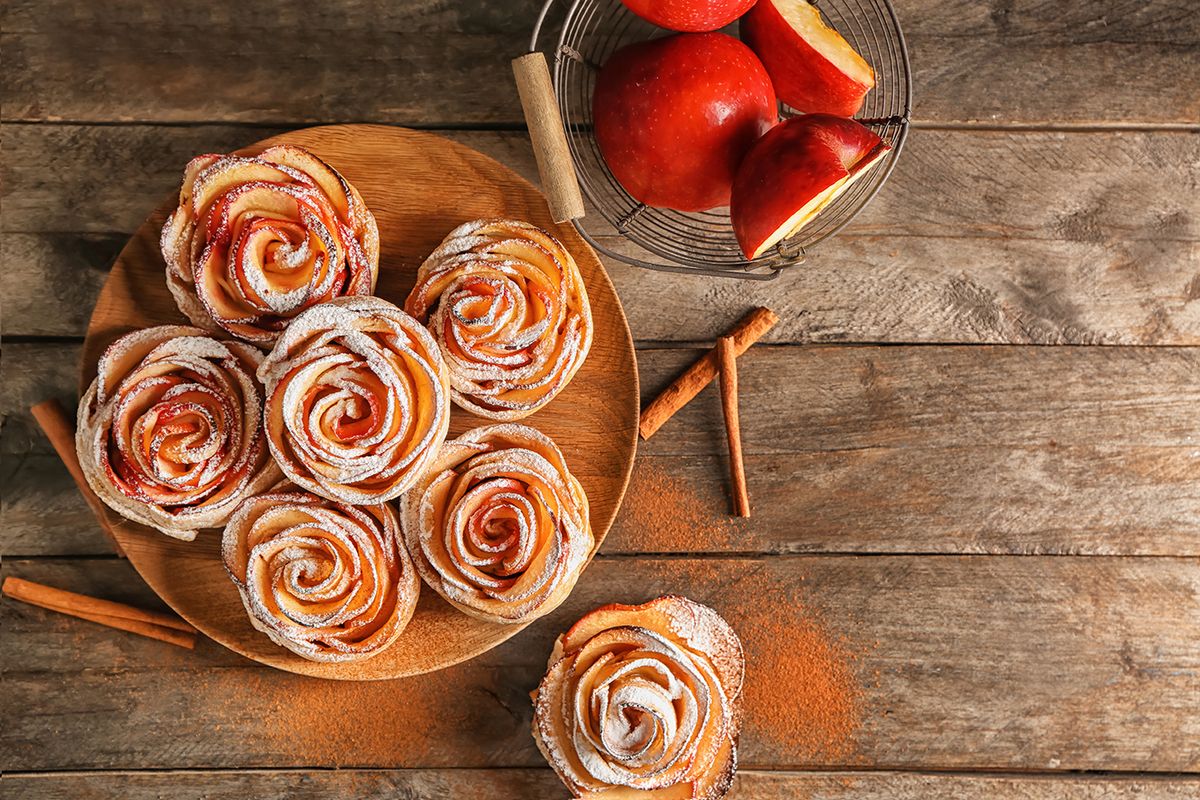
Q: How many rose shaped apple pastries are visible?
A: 7